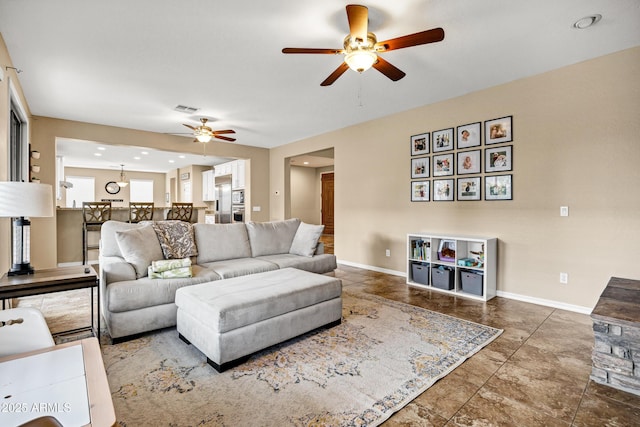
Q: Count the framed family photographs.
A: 12